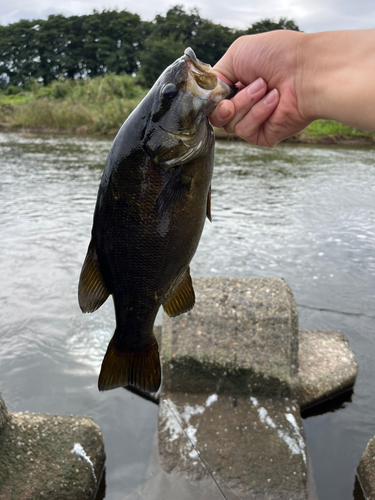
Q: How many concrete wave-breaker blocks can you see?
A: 3